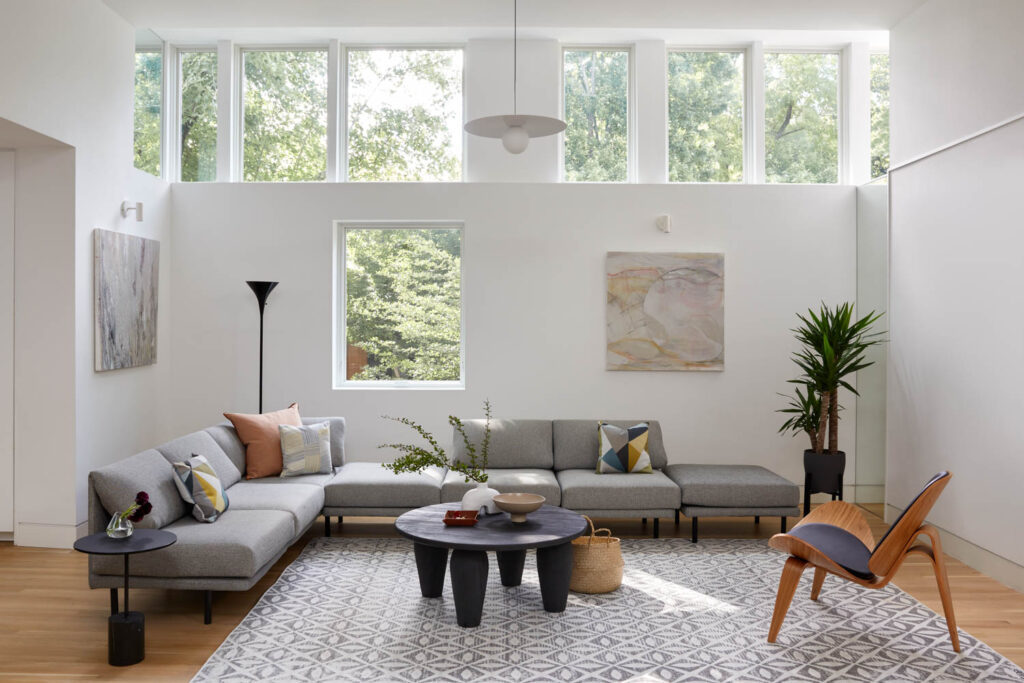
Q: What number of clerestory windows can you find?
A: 8